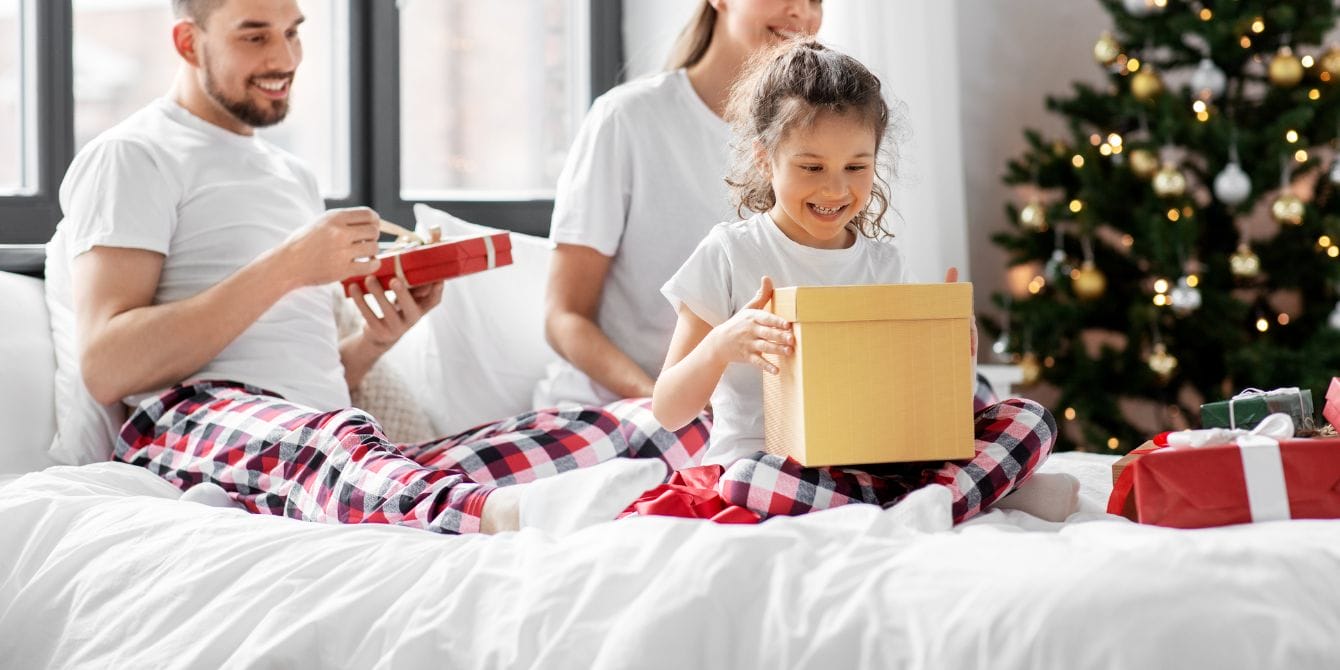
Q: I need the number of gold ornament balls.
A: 12